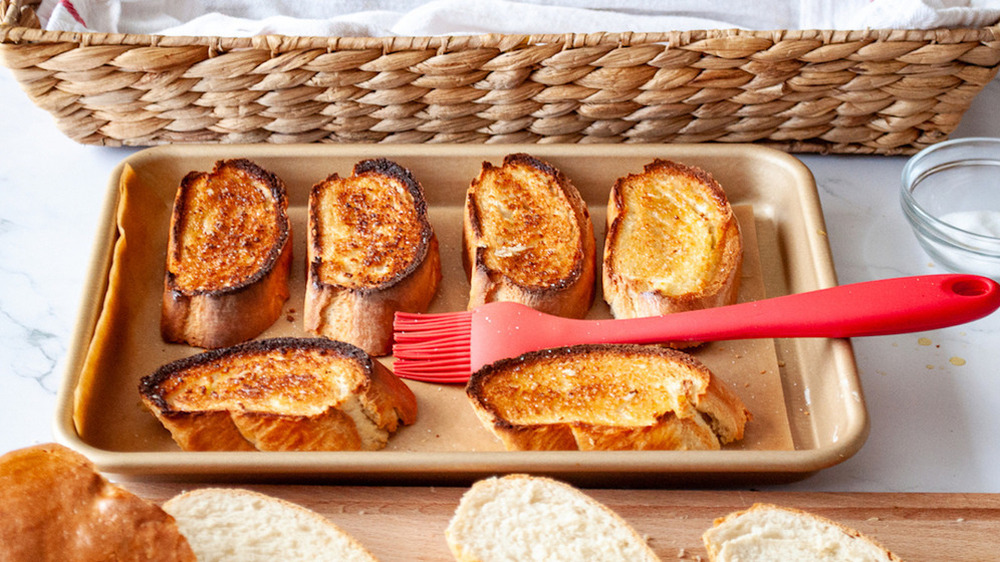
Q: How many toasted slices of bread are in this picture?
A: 6